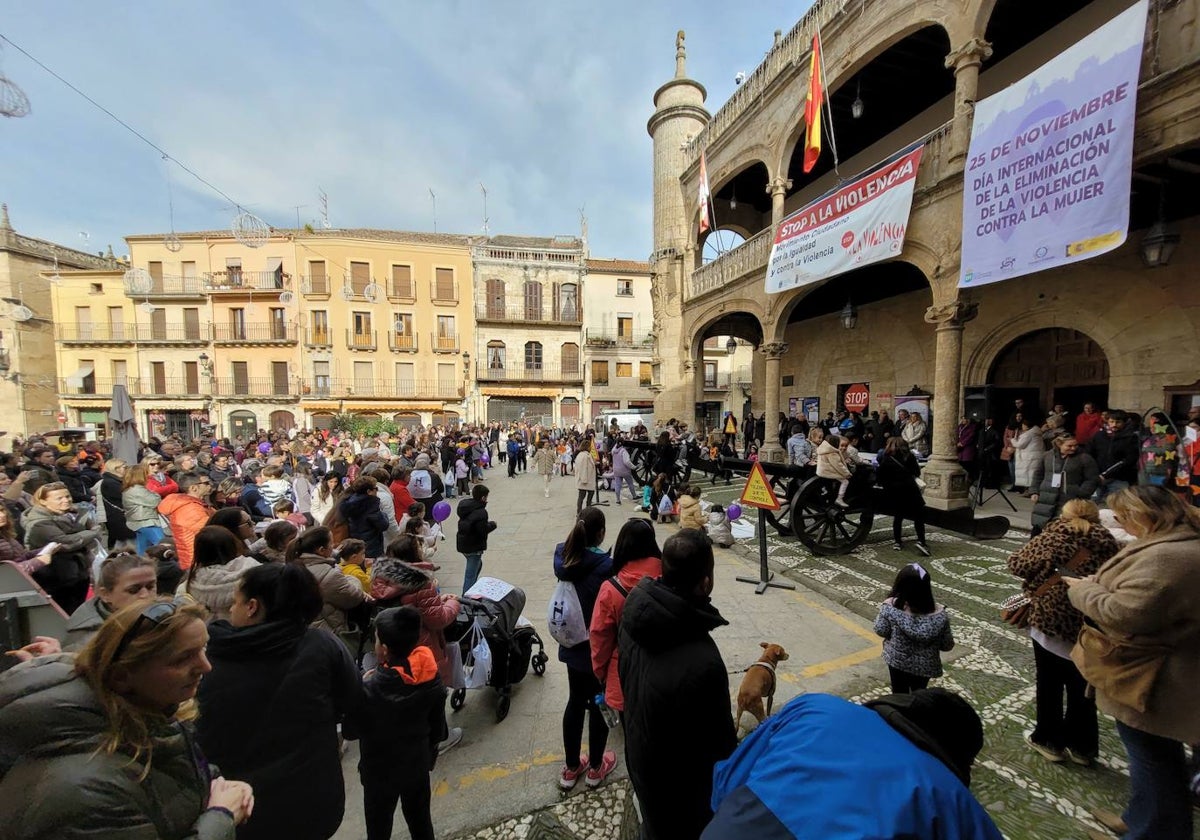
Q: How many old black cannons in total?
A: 2